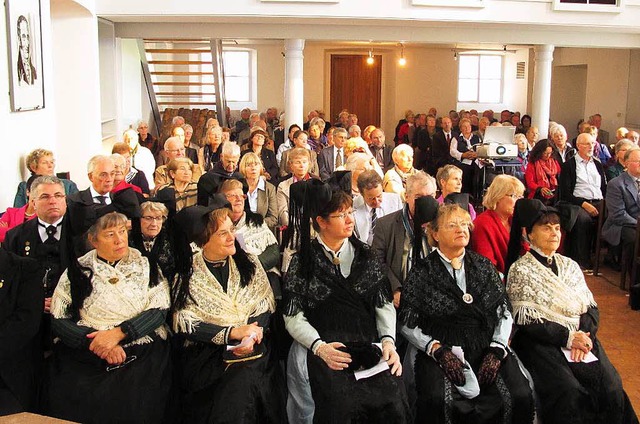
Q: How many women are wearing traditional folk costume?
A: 7